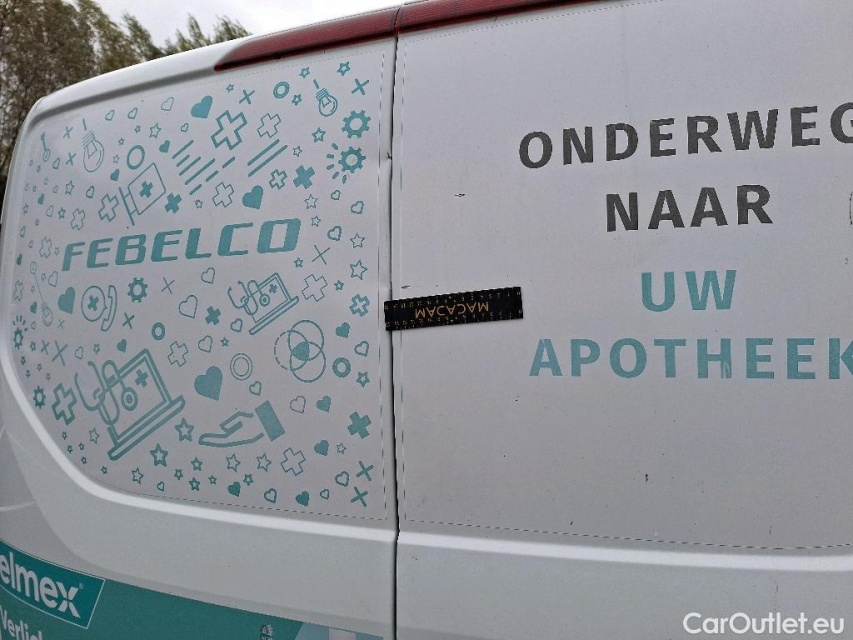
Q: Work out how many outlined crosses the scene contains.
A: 13